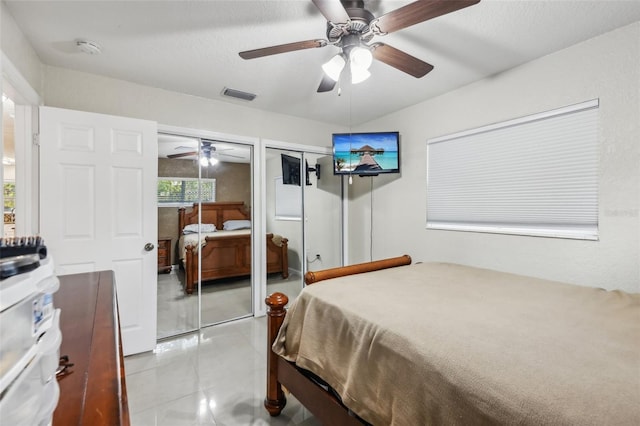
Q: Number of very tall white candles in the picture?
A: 0